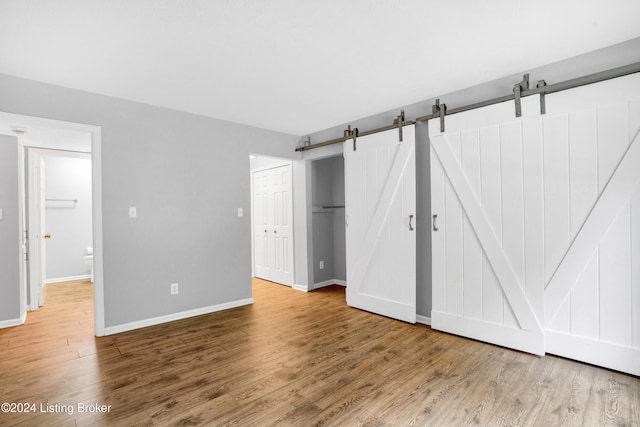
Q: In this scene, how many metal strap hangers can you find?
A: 5